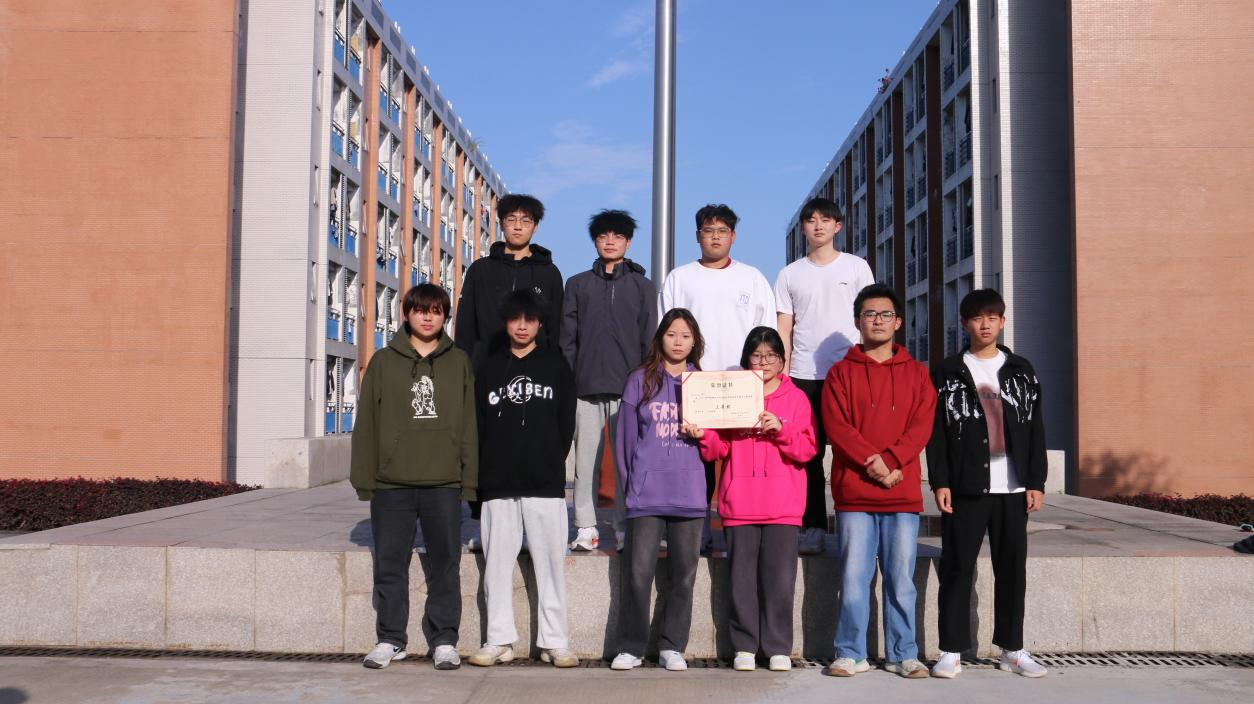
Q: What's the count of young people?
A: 10